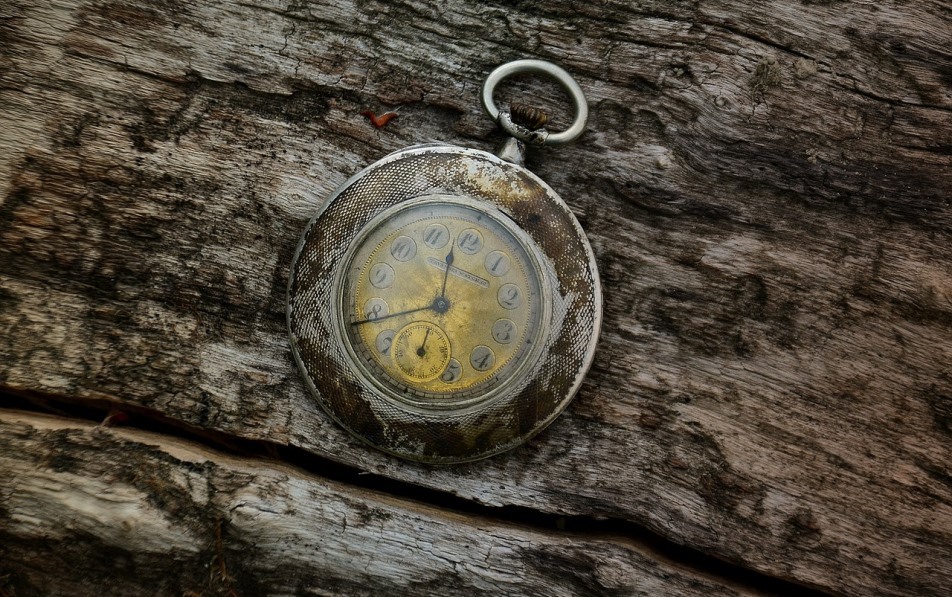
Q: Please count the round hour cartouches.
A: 11